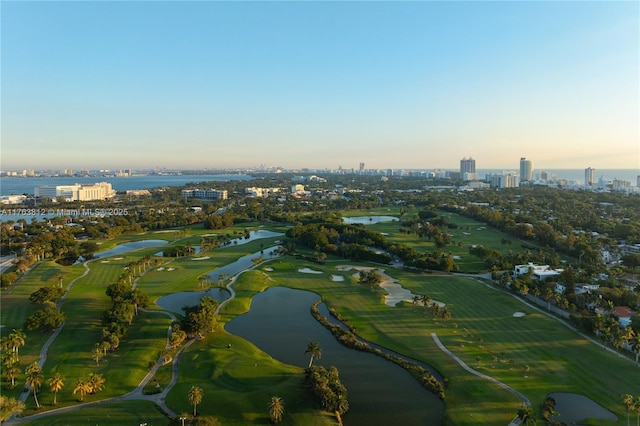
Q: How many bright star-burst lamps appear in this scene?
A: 0